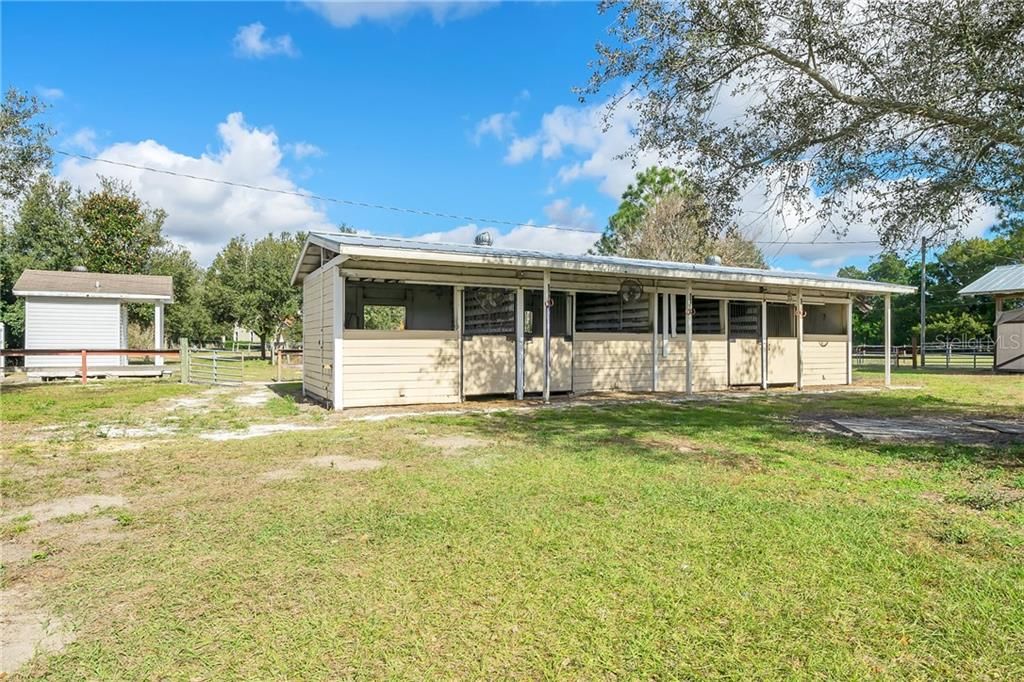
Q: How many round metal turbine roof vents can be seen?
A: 2